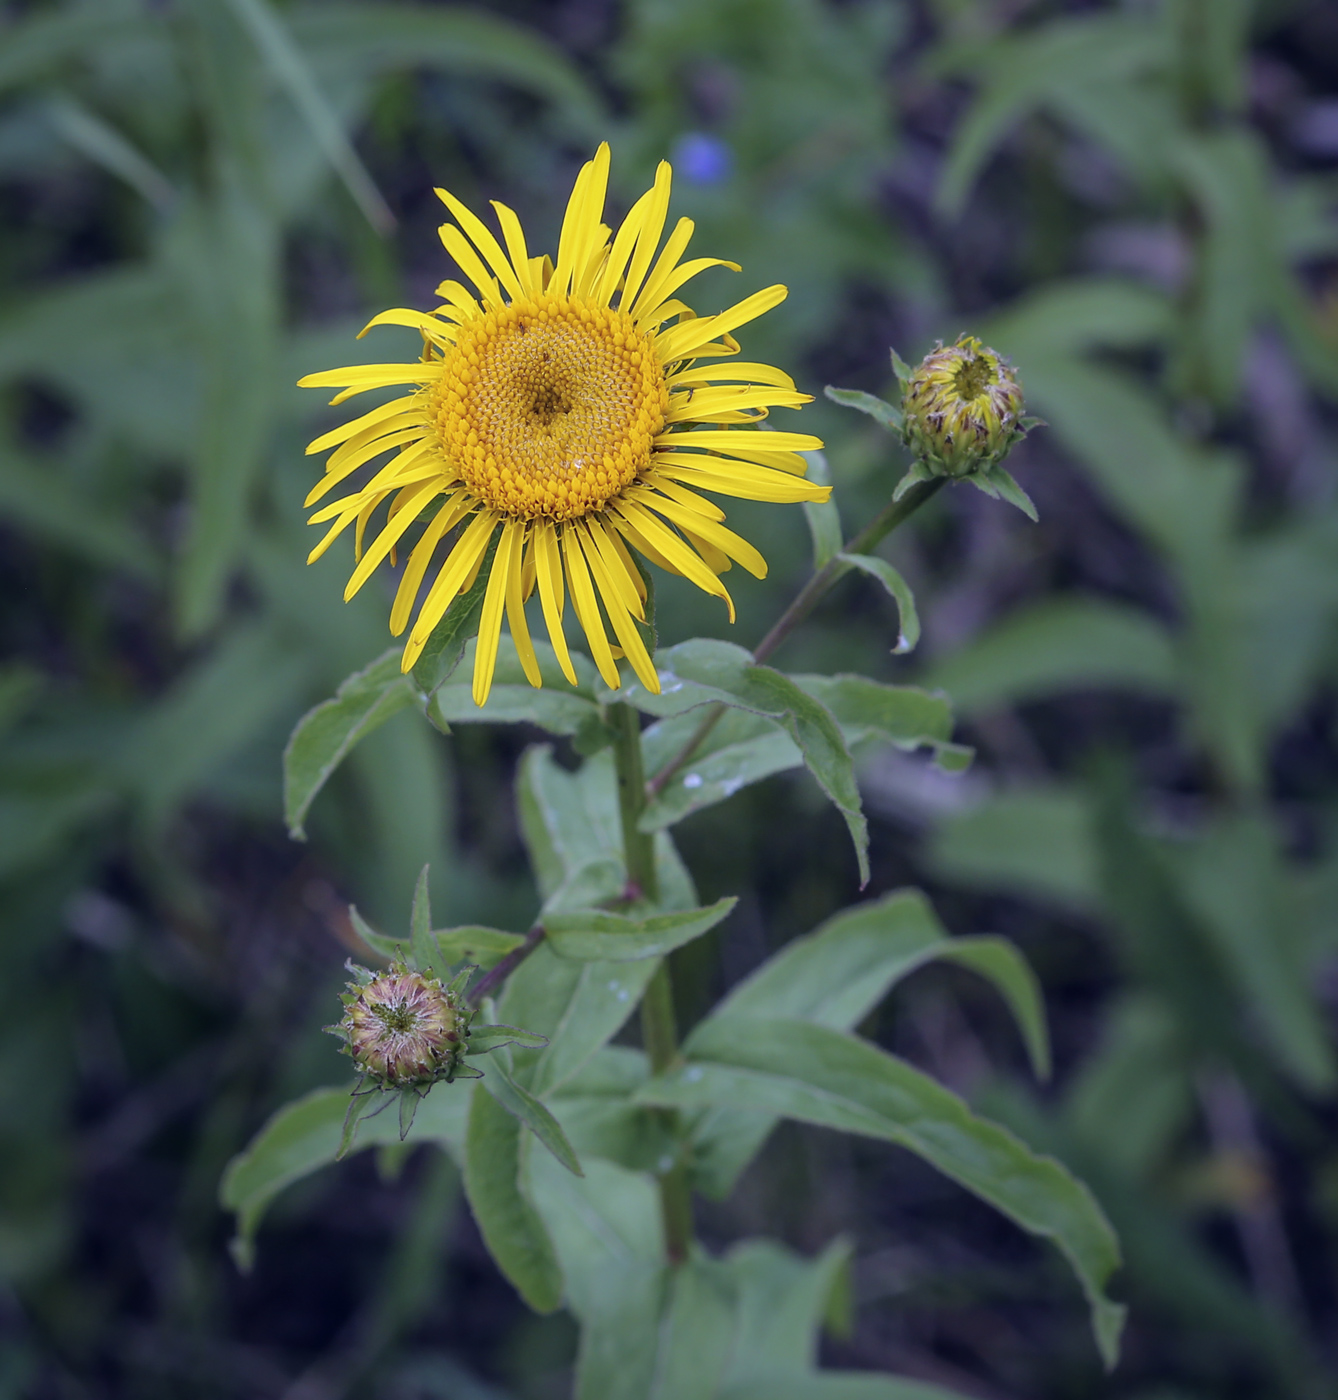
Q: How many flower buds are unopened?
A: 2